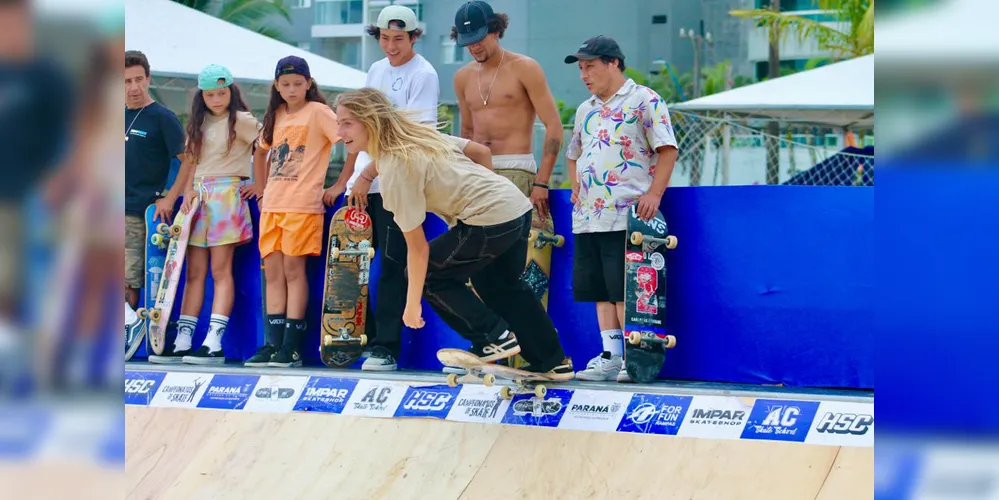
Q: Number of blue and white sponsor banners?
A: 14